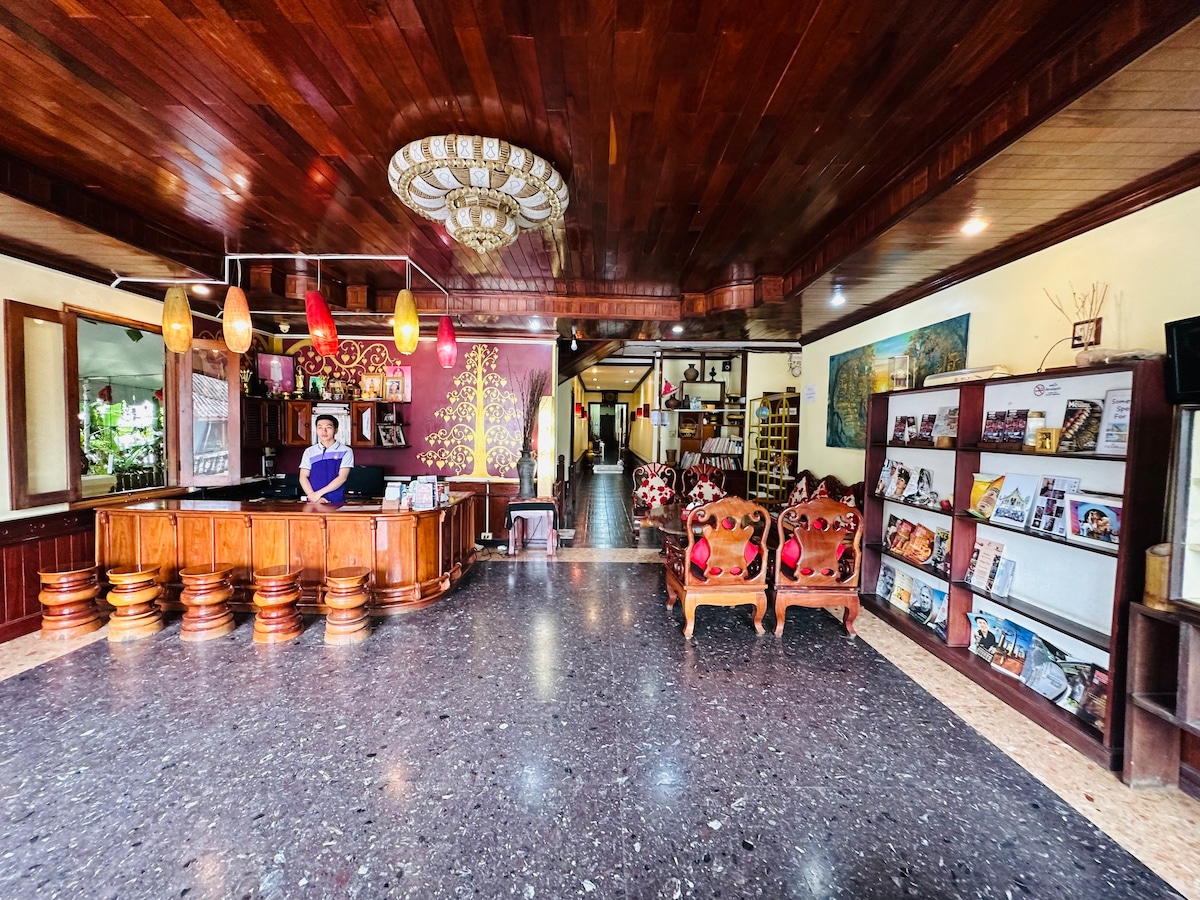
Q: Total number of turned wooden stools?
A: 5